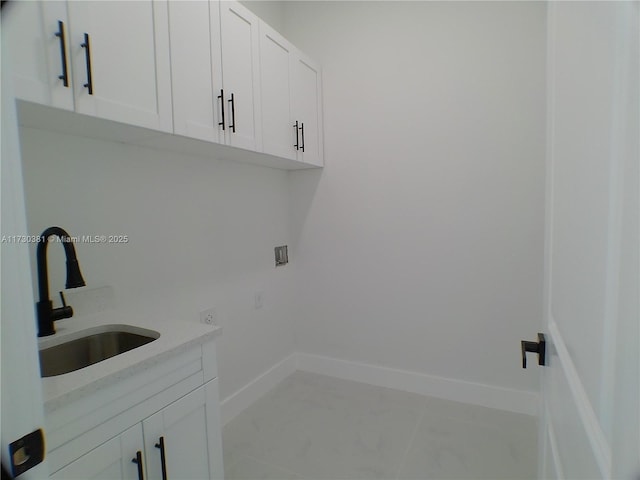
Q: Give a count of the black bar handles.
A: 8